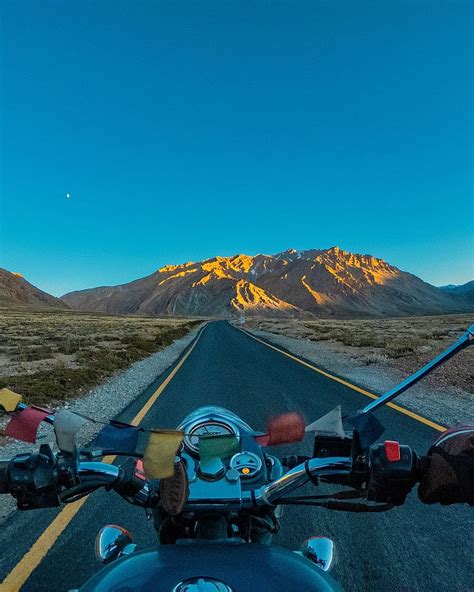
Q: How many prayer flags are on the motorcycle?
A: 9